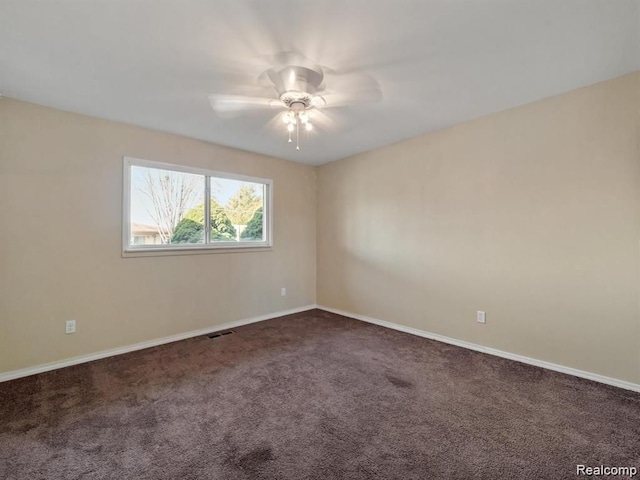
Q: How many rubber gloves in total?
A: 0